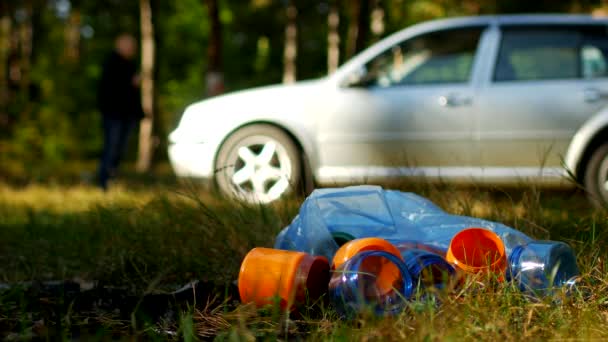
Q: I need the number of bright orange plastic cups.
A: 3